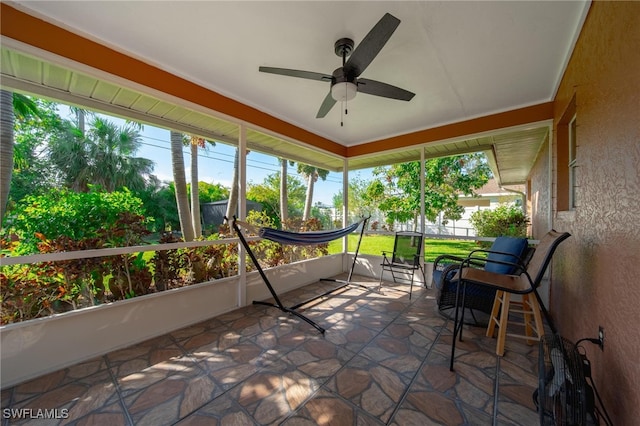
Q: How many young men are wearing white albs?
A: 0